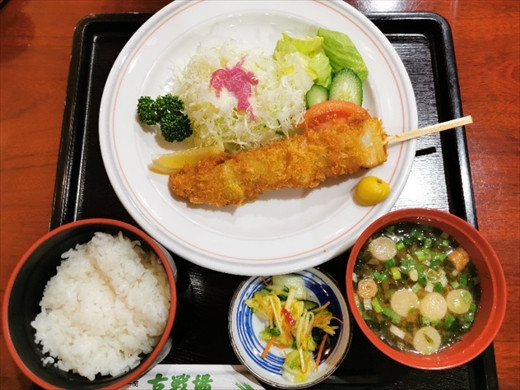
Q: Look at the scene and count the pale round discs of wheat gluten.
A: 5